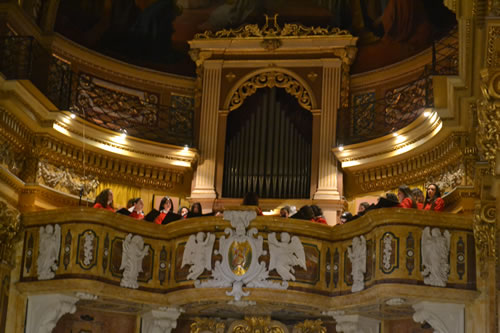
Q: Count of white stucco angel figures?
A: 6